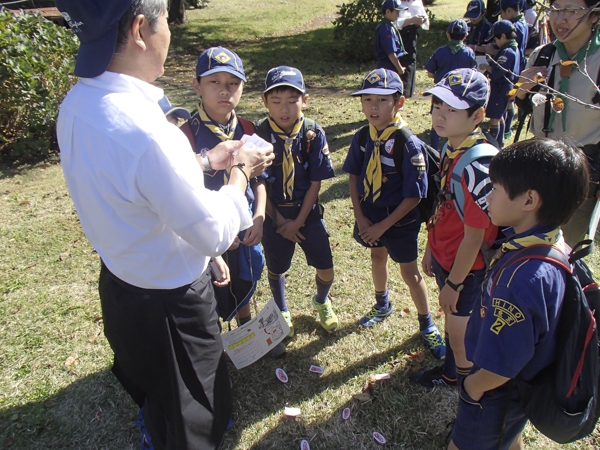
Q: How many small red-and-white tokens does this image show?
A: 7